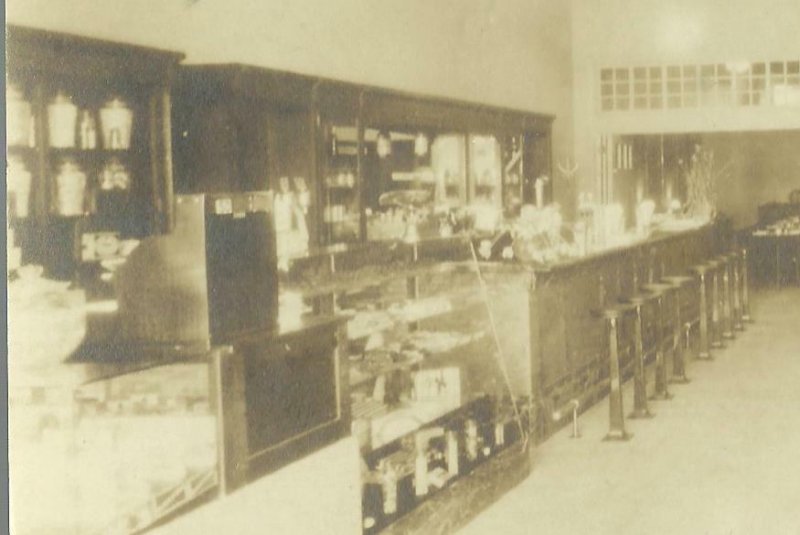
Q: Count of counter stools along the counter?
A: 9